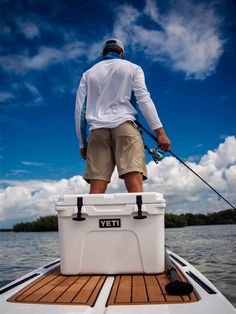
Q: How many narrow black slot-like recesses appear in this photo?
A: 4